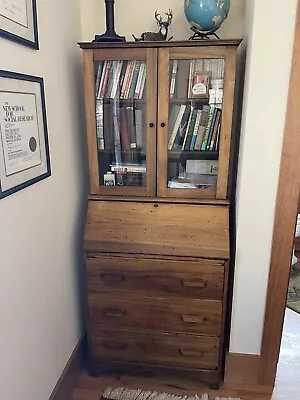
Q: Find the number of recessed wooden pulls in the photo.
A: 6